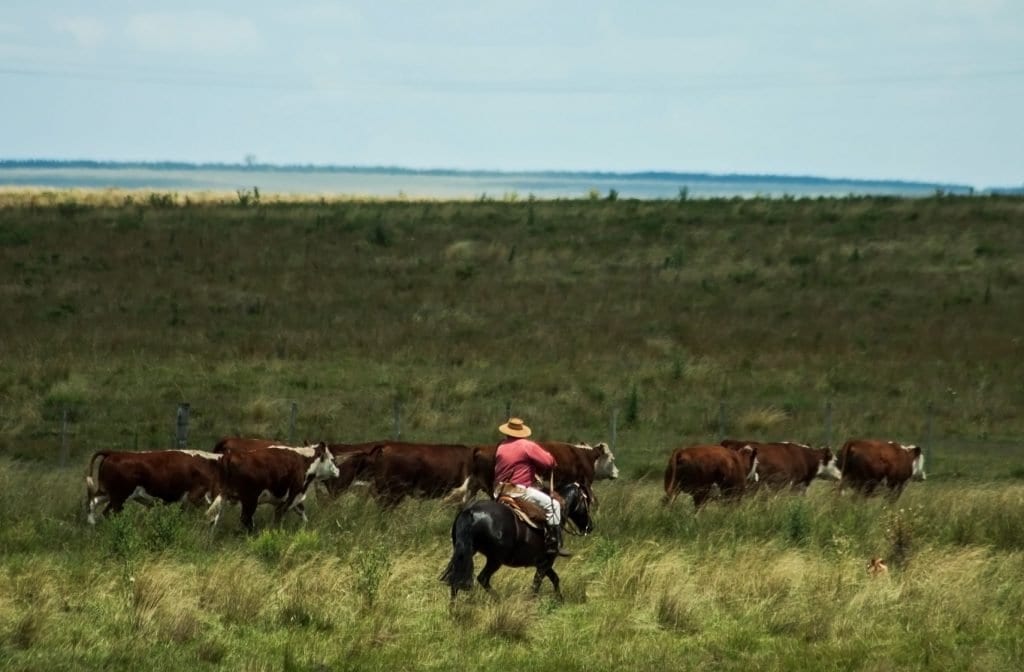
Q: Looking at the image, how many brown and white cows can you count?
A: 9